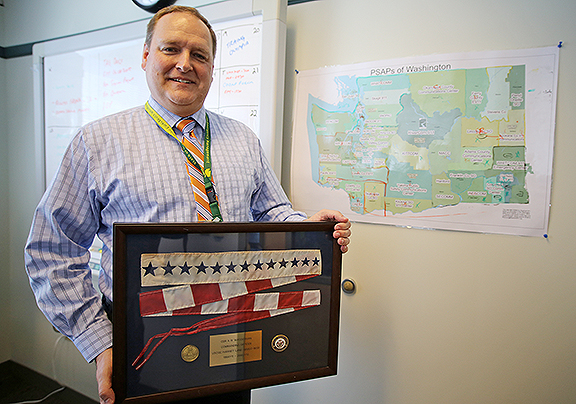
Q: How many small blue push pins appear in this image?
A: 3